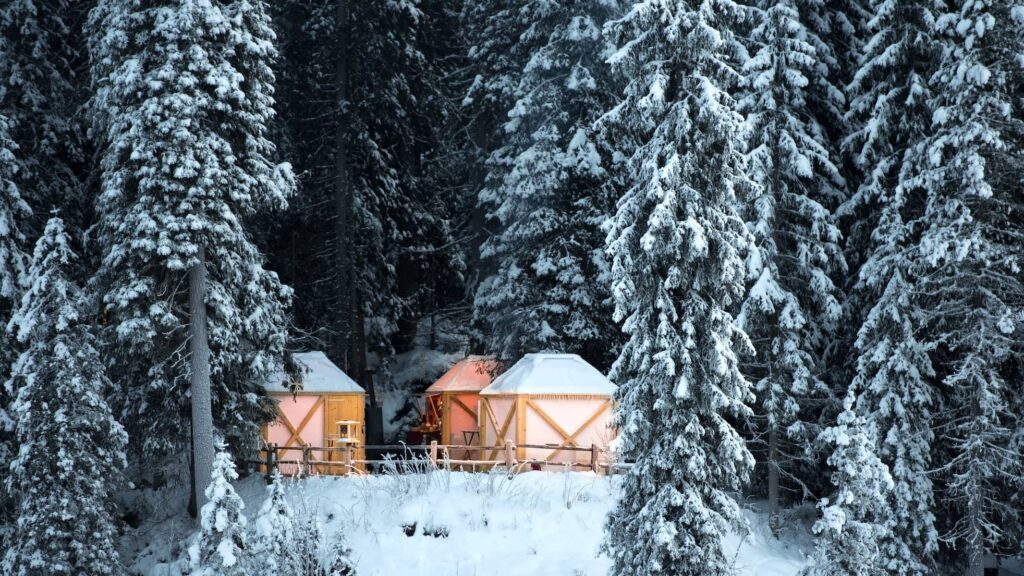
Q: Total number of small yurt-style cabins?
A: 3